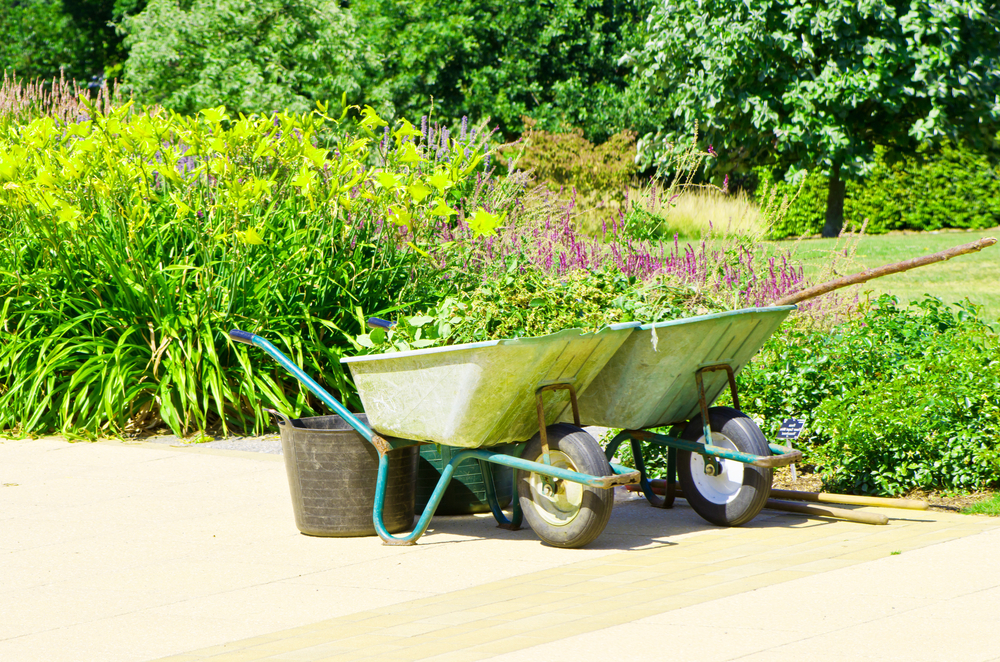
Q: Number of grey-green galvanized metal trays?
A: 2